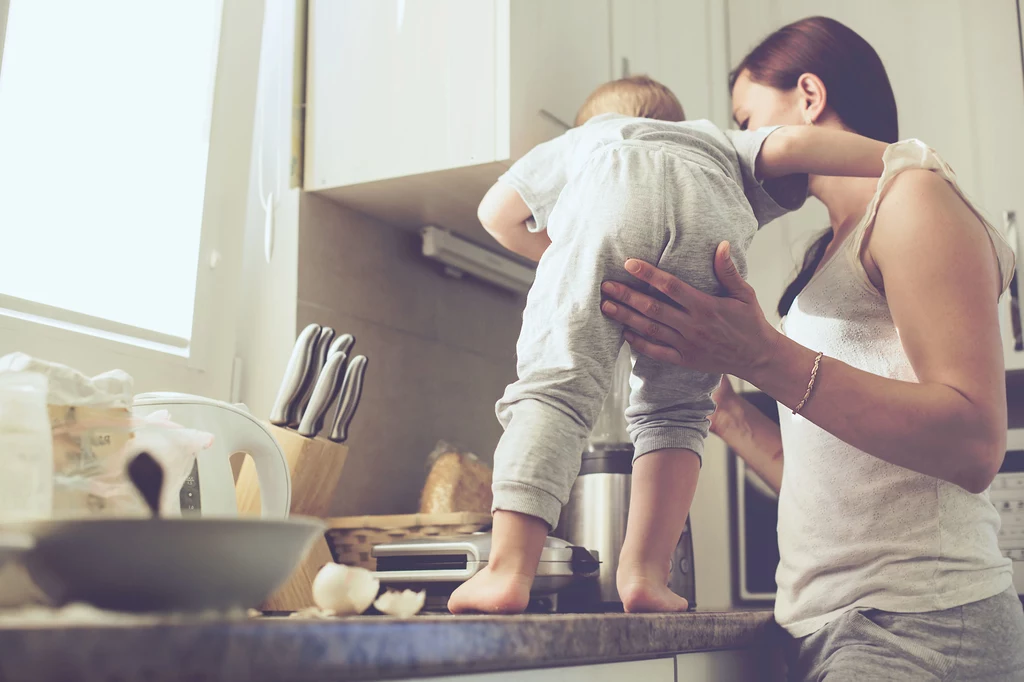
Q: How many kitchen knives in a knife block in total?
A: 5